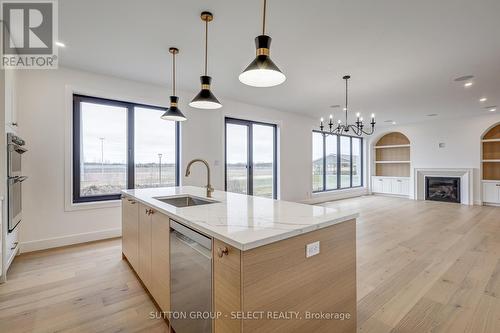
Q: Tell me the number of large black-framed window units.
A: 3